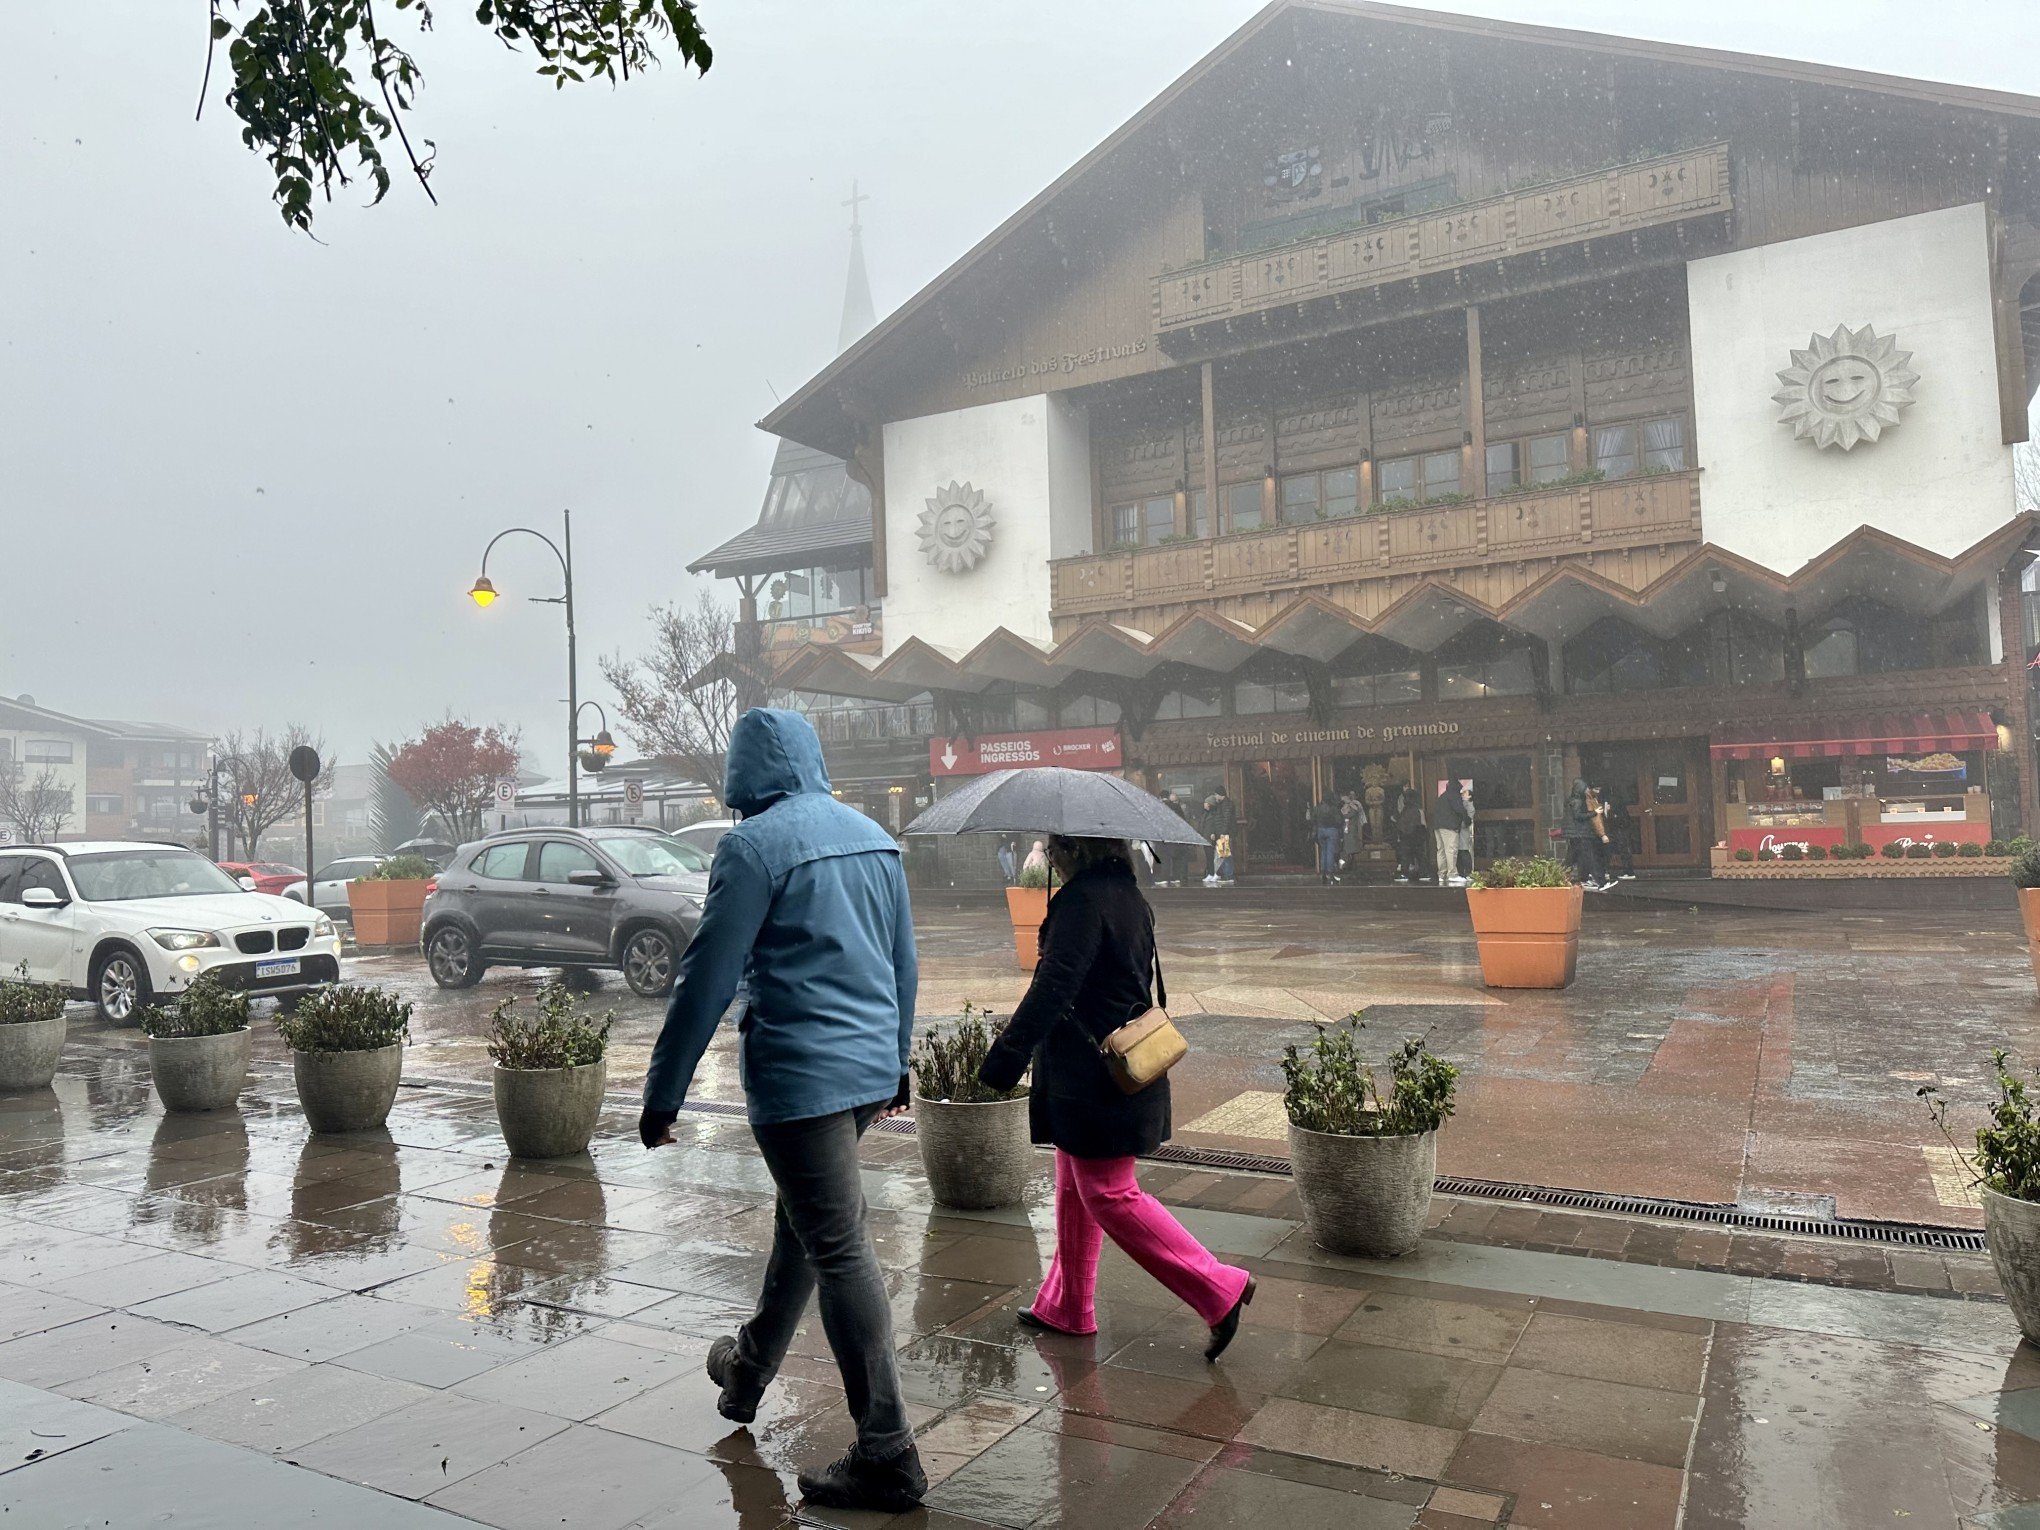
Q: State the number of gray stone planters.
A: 7